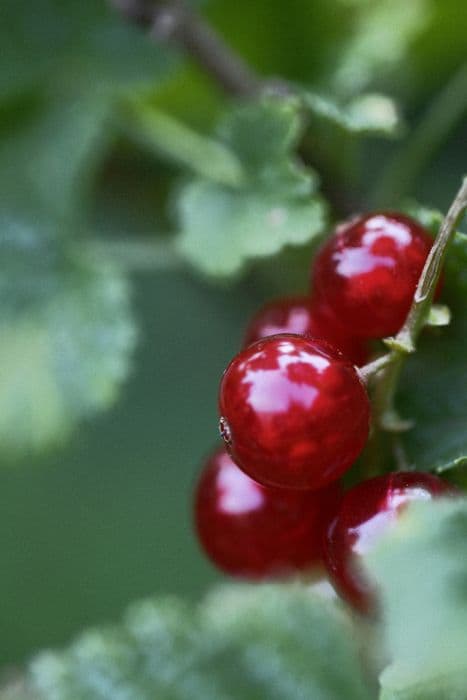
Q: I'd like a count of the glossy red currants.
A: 5